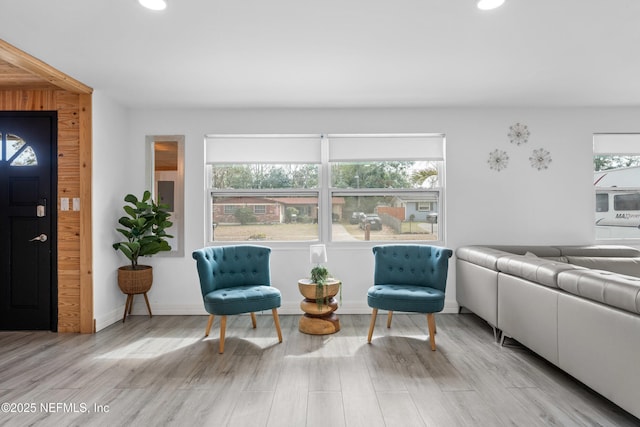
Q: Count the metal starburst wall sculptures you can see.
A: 3